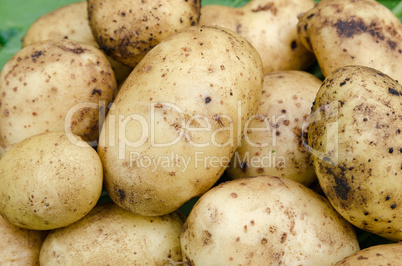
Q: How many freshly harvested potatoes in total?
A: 13